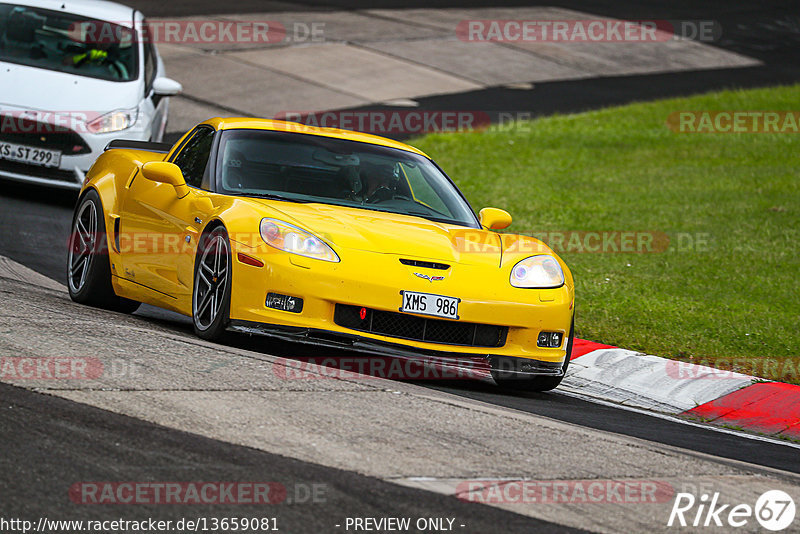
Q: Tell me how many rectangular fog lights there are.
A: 2